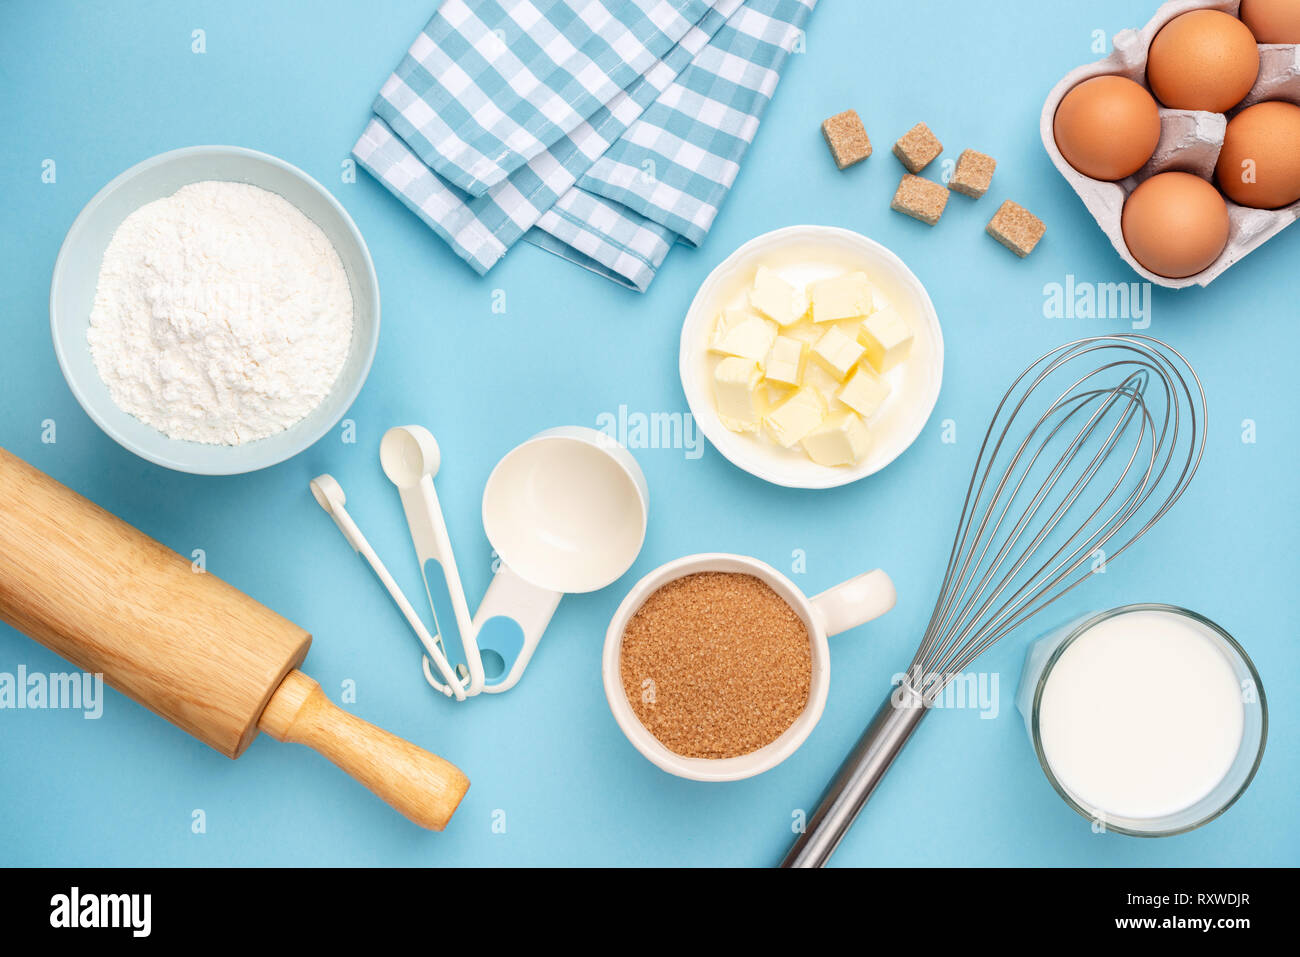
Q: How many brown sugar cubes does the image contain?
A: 5